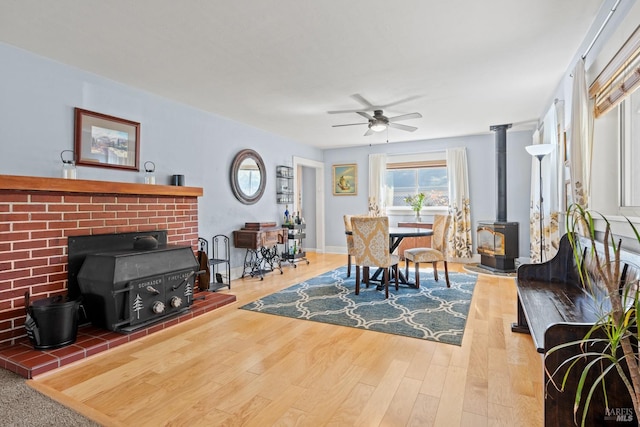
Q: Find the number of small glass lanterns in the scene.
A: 2